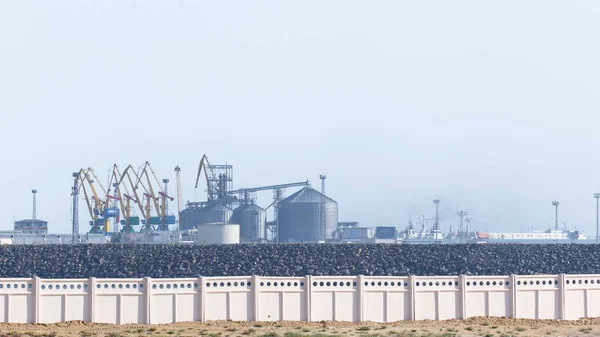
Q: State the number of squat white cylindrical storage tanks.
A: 1